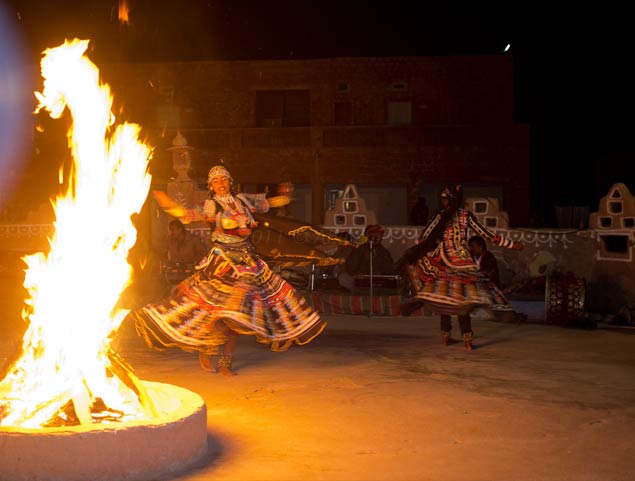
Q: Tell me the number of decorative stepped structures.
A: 3